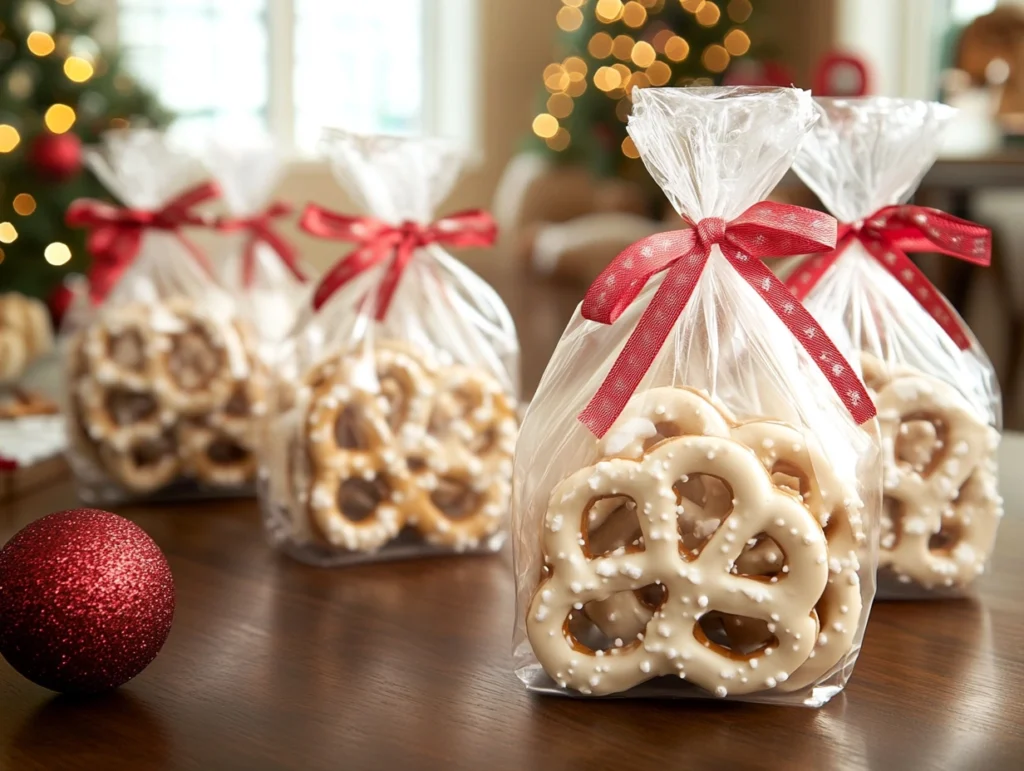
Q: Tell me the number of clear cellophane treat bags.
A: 5